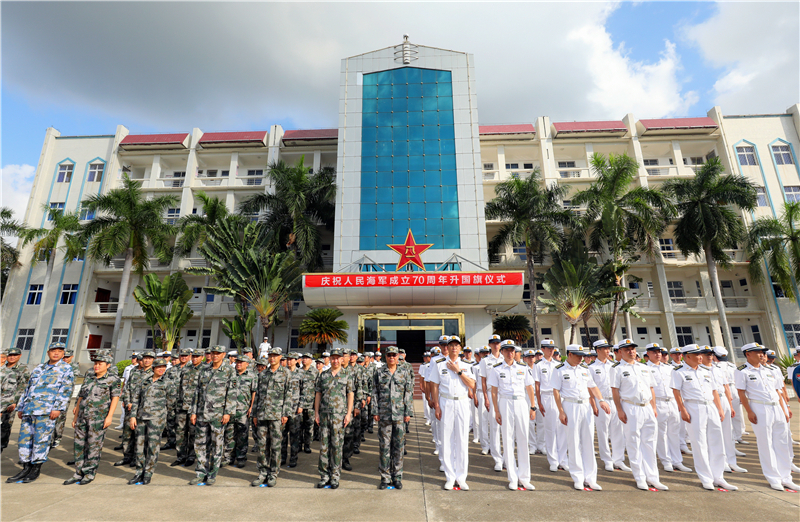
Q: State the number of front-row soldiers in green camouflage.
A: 6